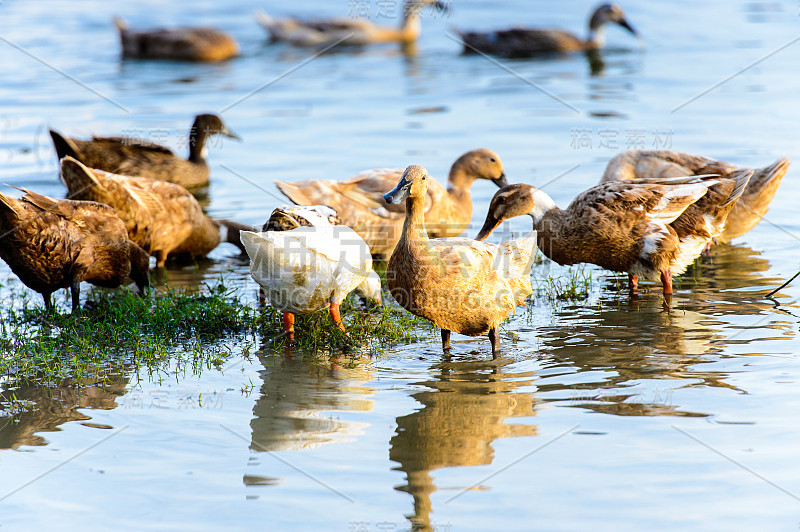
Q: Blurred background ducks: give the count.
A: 3